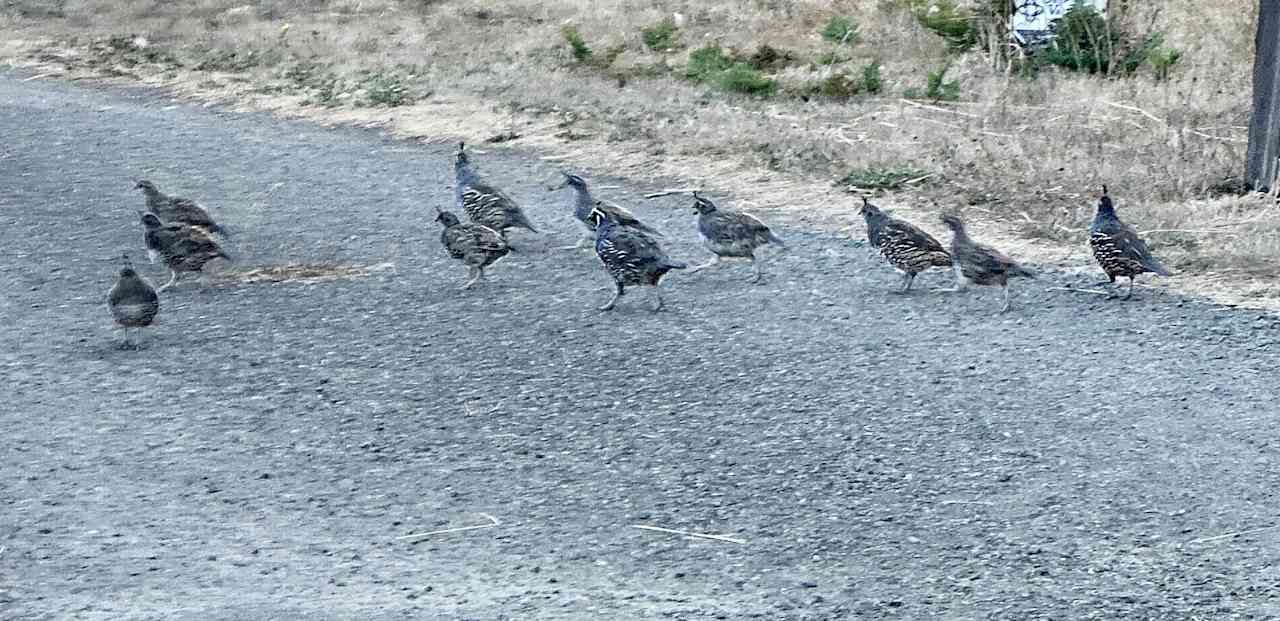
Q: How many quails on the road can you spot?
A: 11